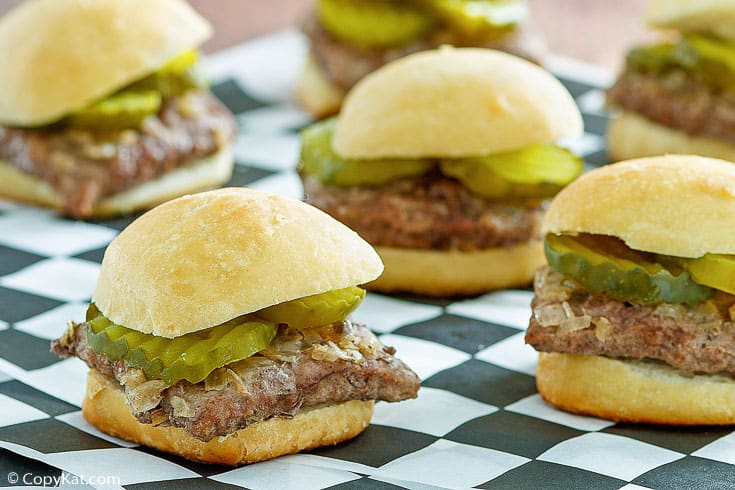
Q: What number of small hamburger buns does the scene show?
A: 6